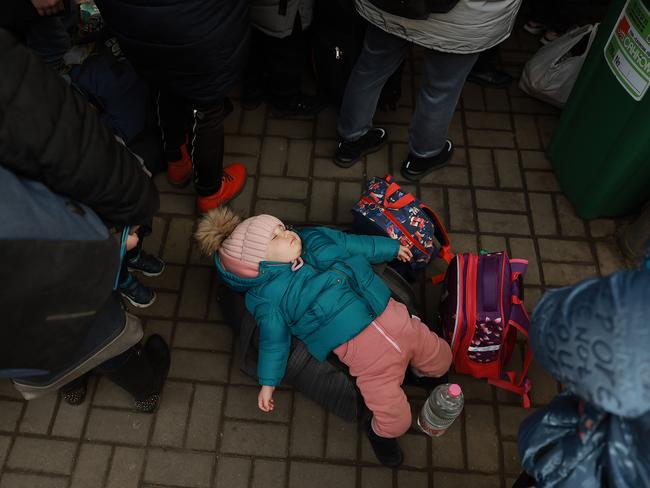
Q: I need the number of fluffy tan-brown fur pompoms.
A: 1